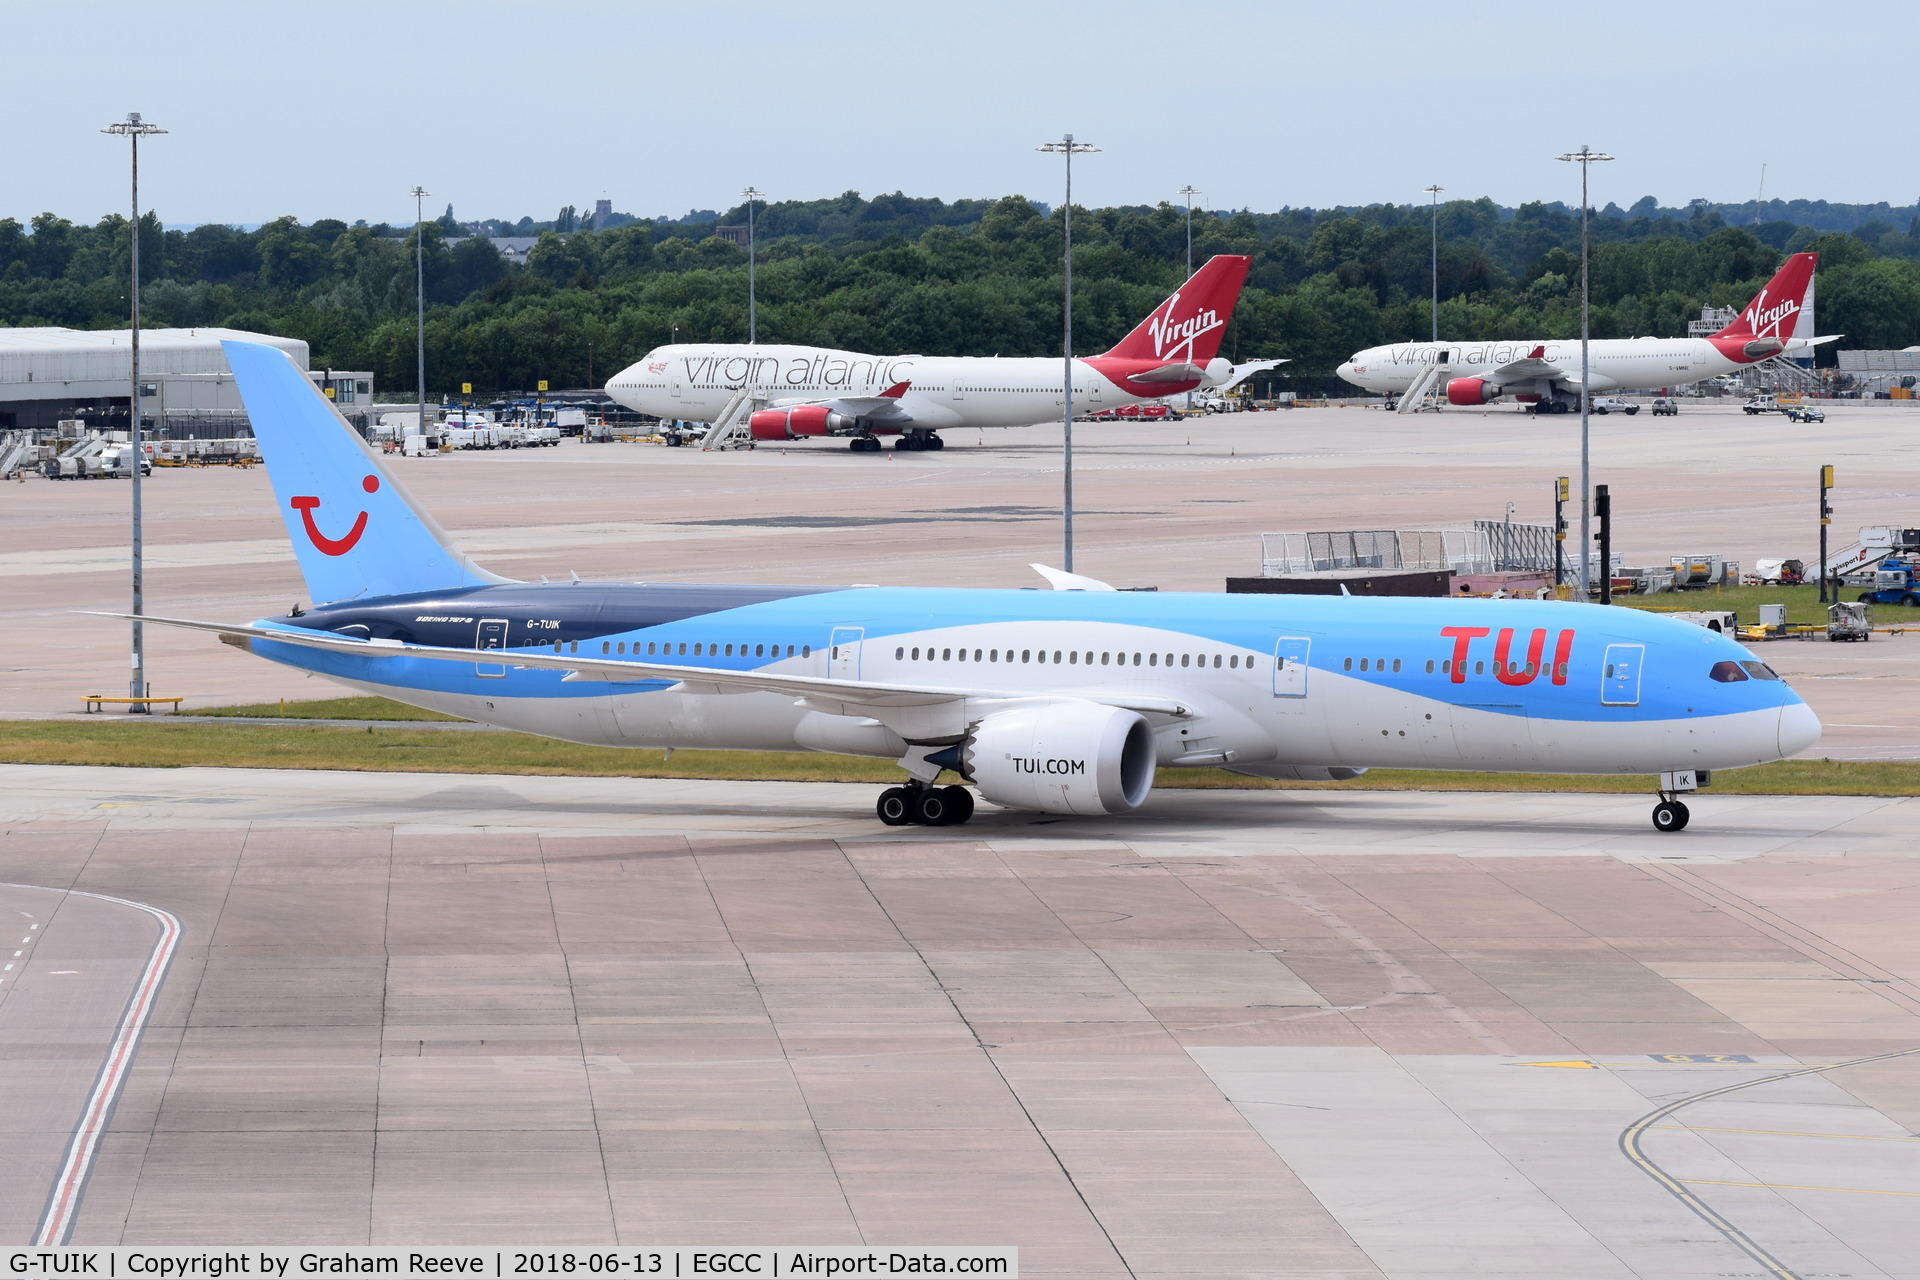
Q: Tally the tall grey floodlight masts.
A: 7